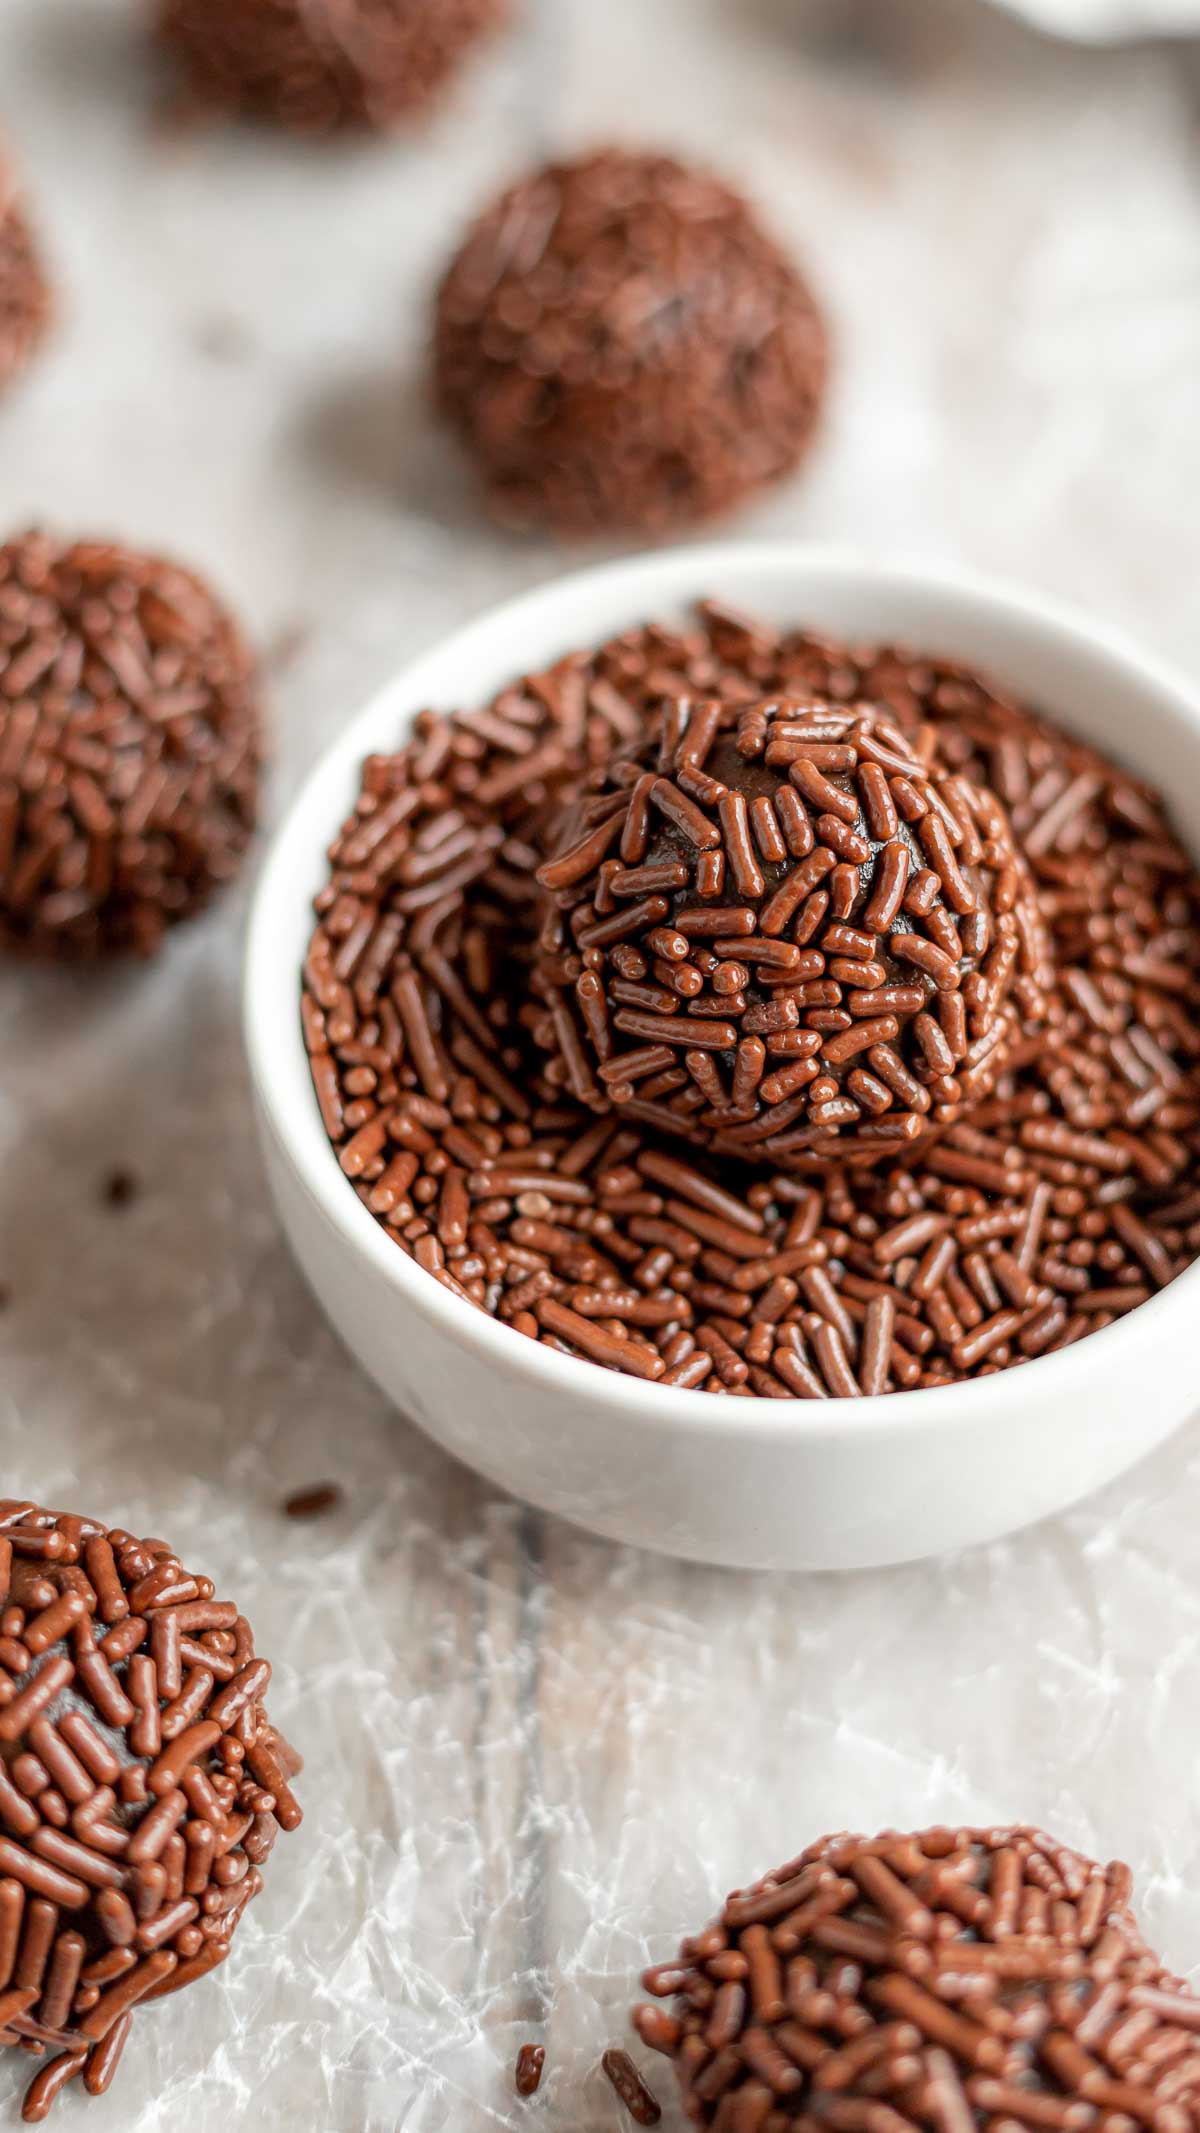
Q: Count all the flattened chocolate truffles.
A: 0